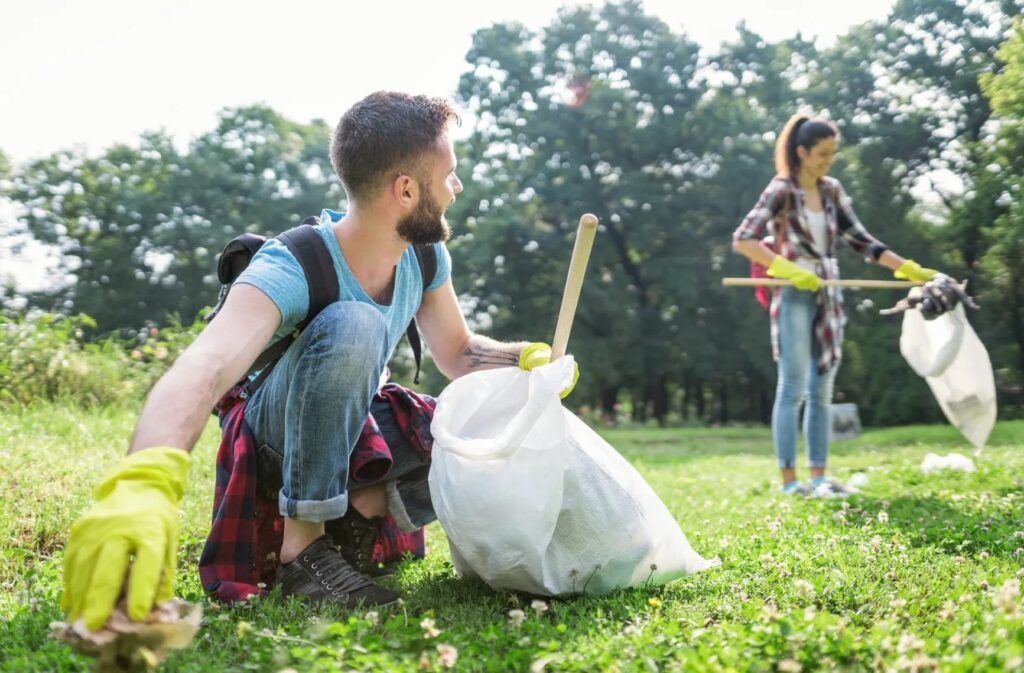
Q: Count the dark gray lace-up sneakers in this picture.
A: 2